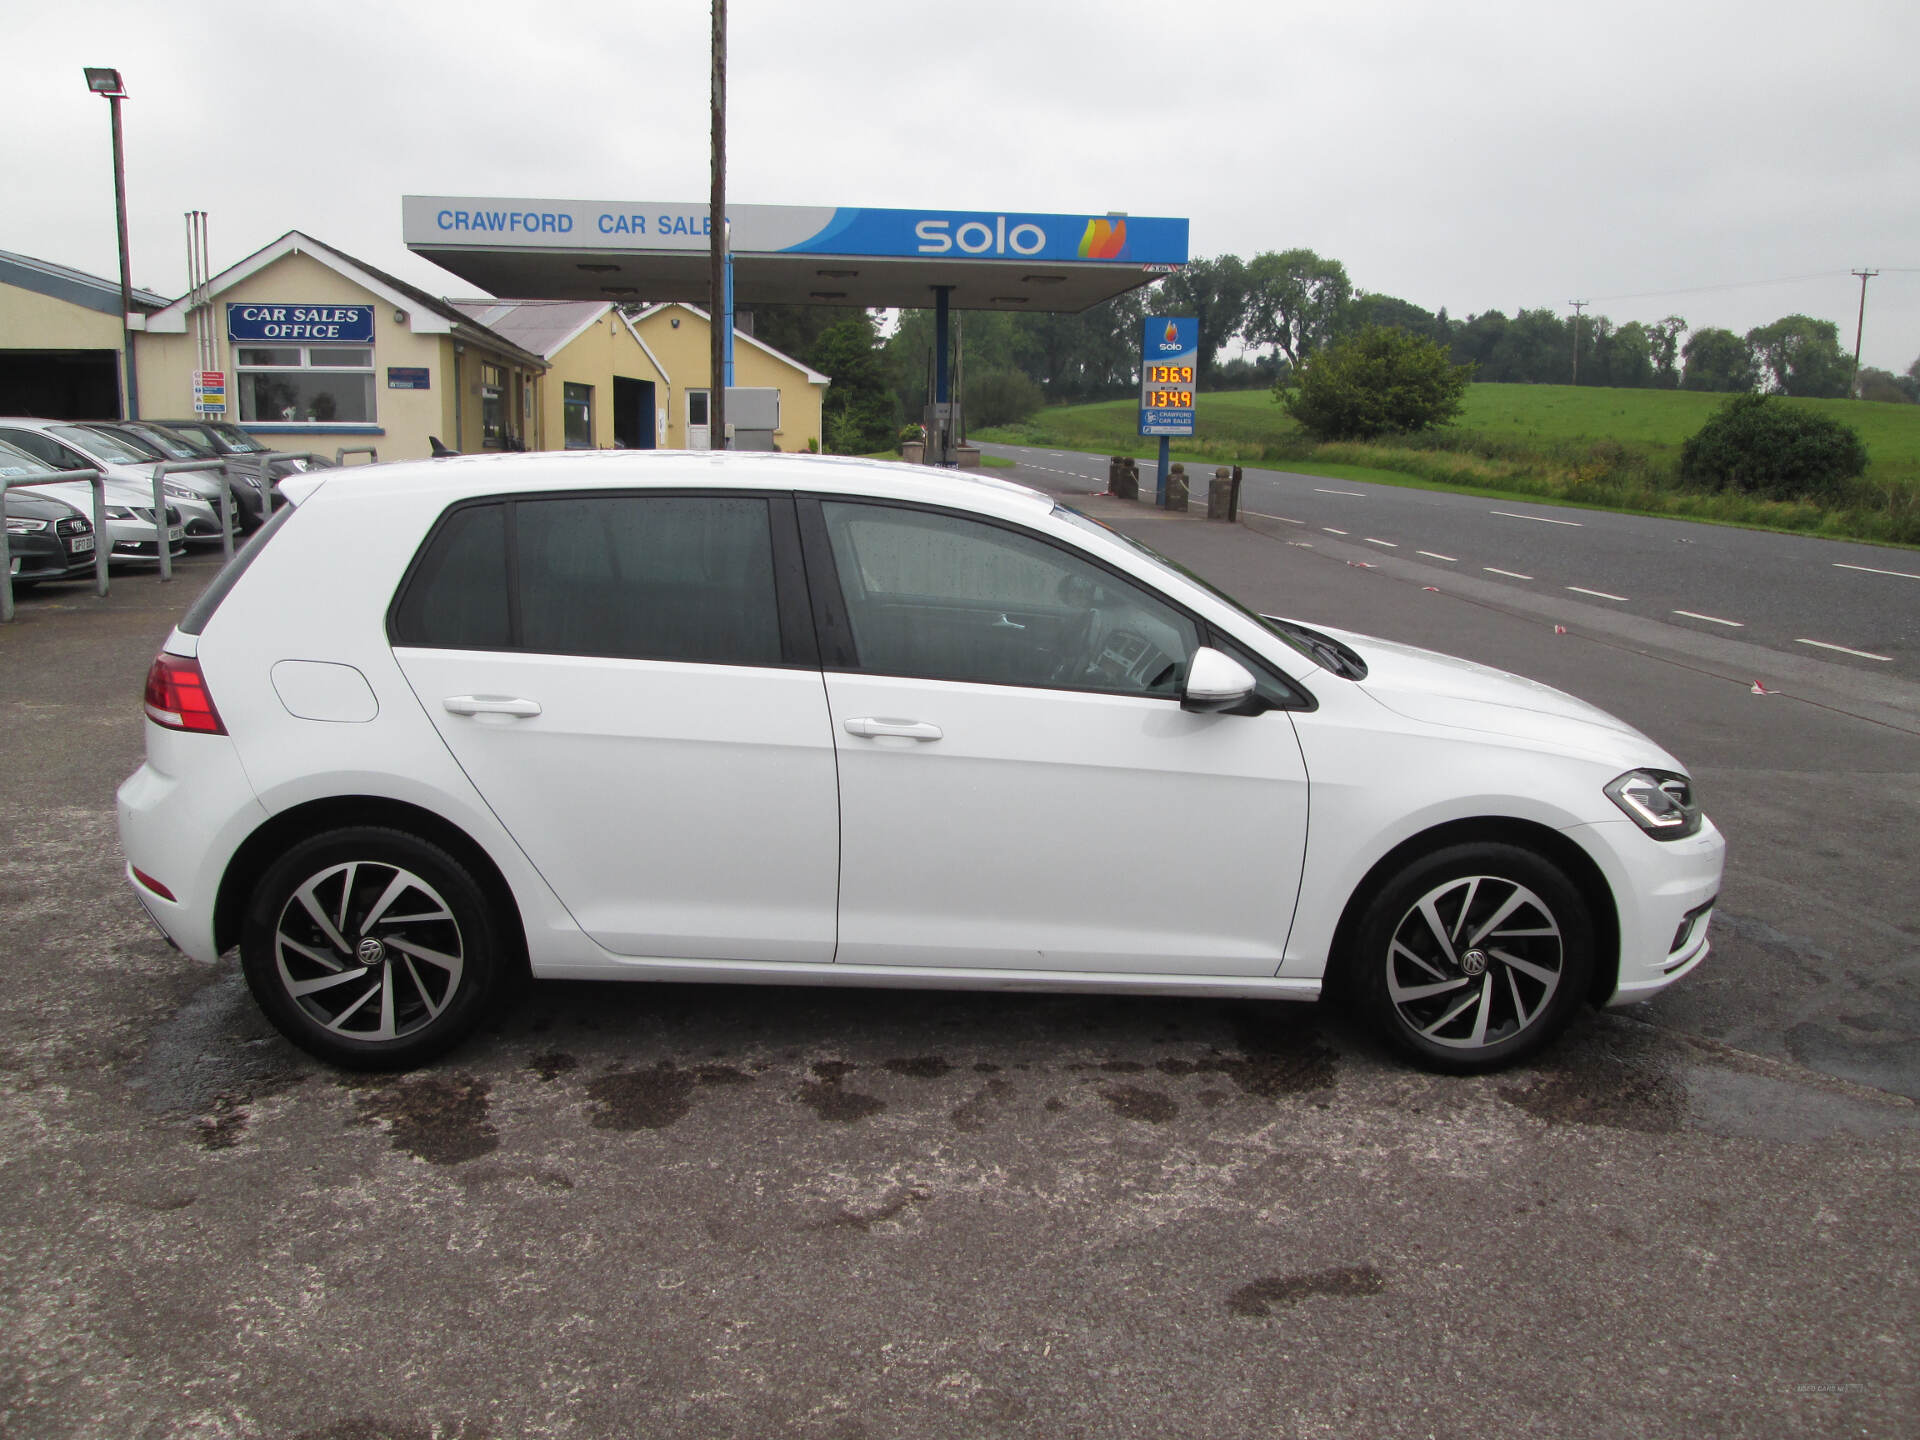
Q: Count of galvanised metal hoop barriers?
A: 4